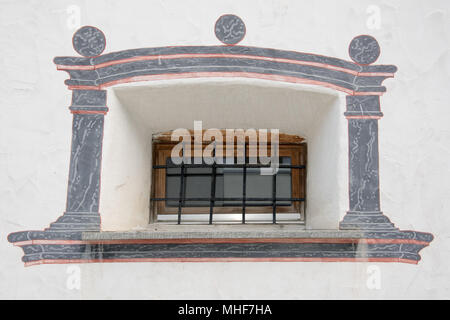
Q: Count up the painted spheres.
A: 3